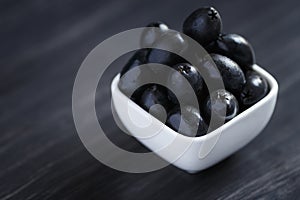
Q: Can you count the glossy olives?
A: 11